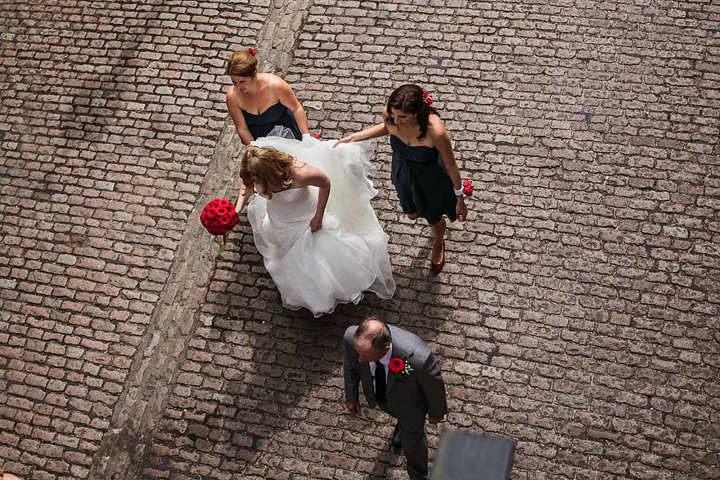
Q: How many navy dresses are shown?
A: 2